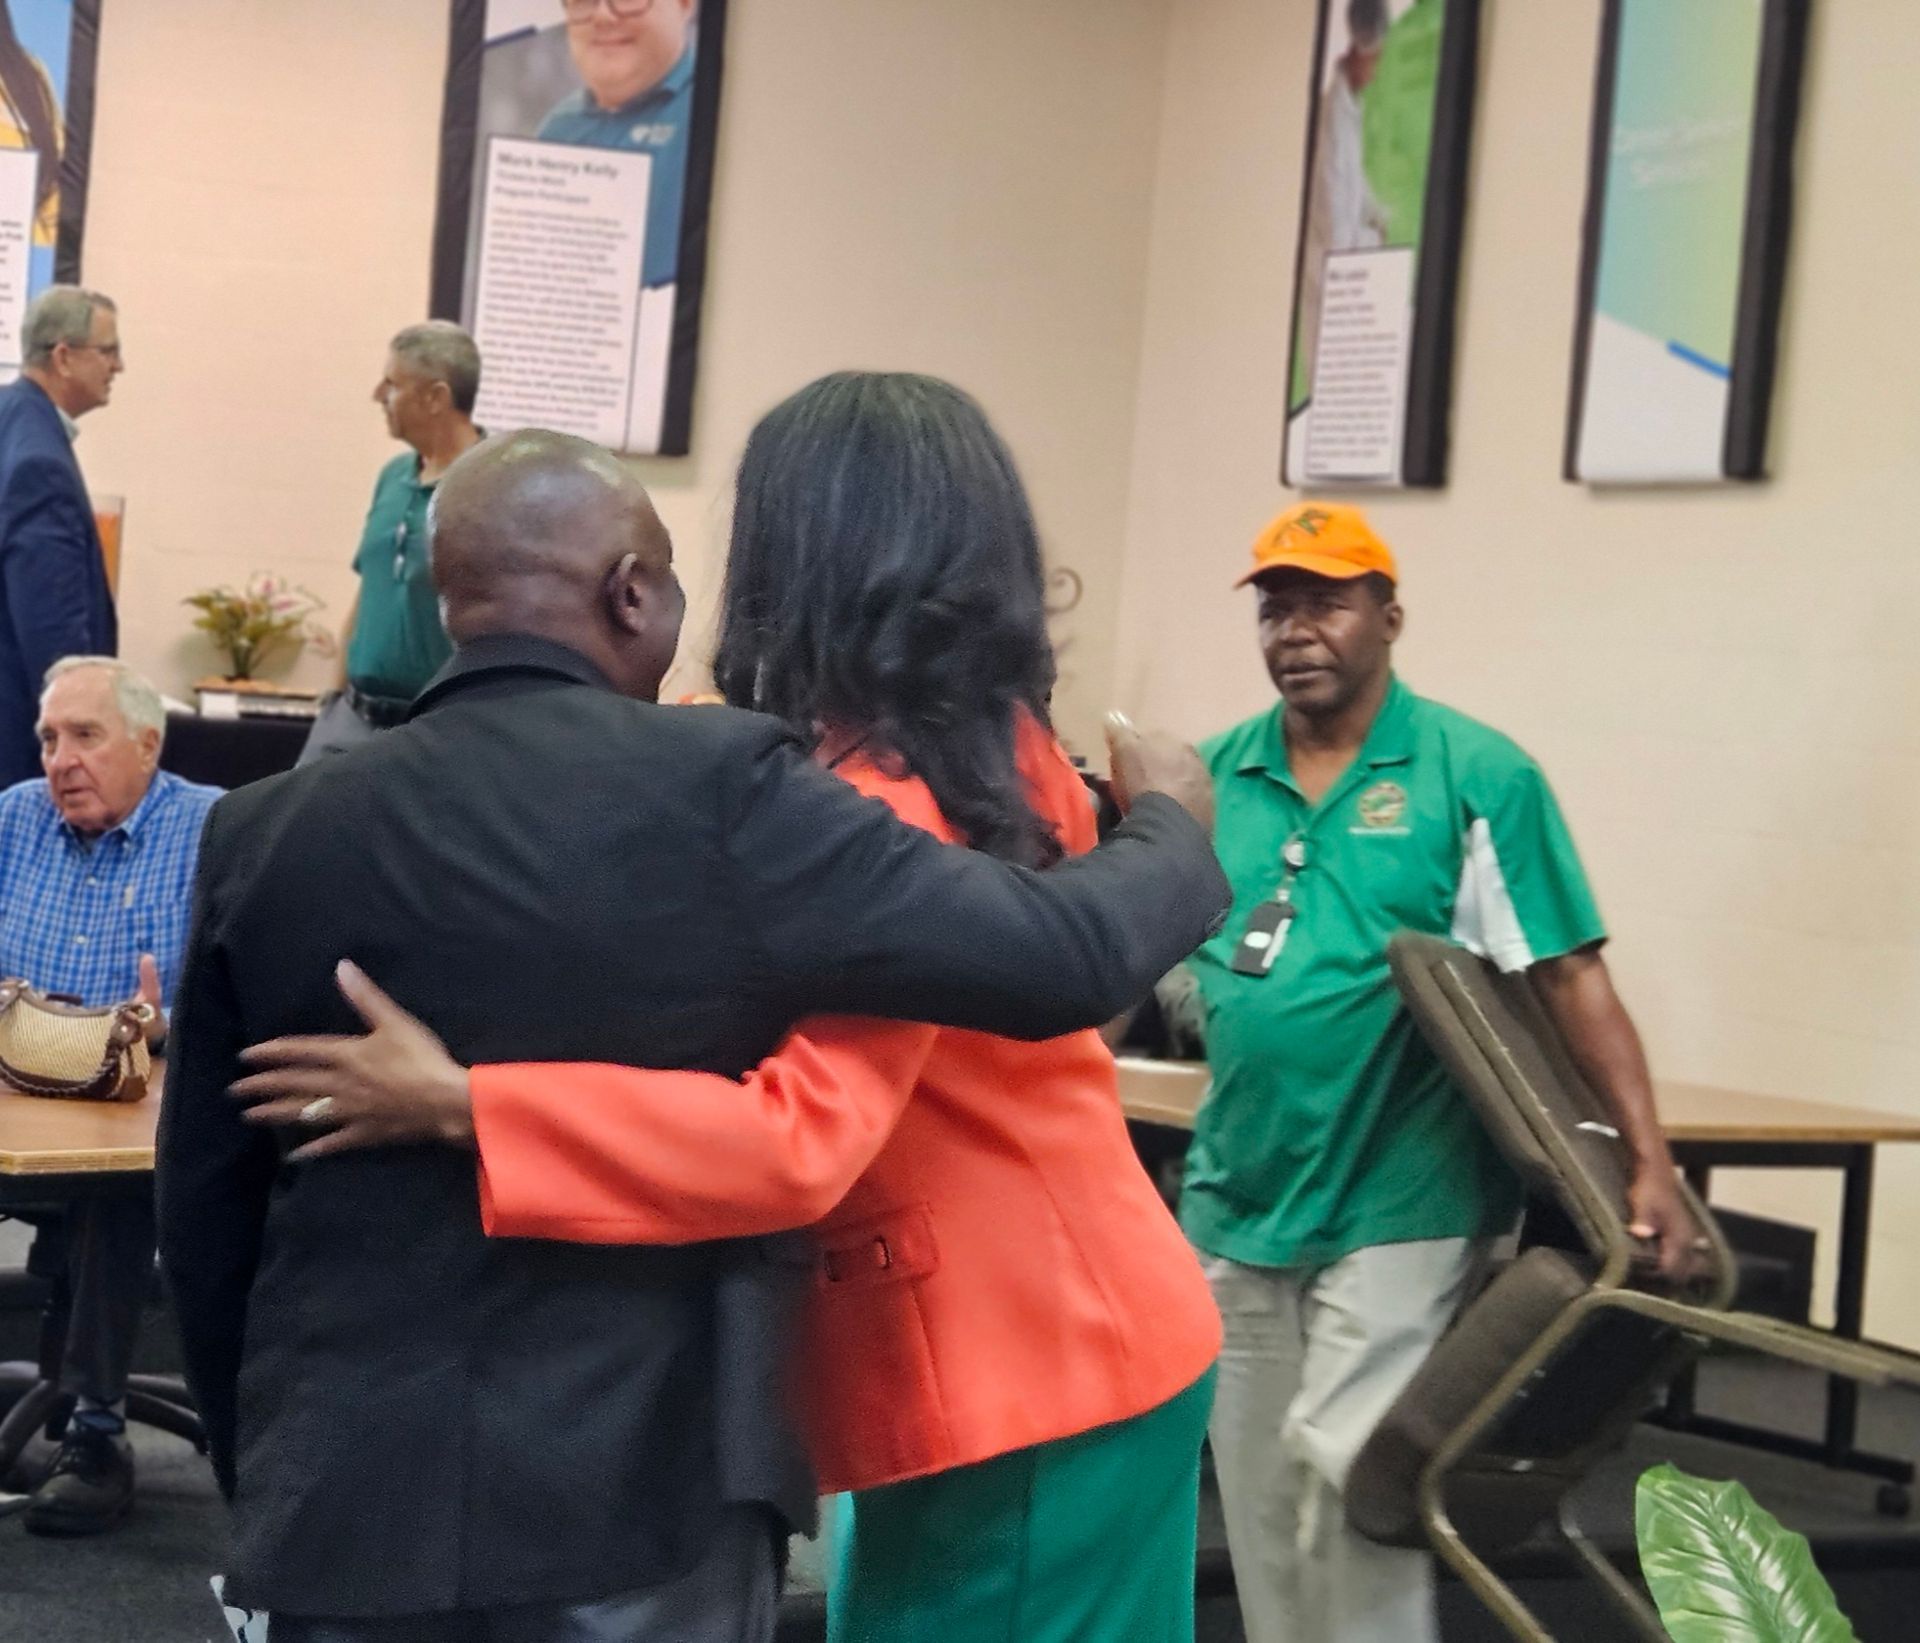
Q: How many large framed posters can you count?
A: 4